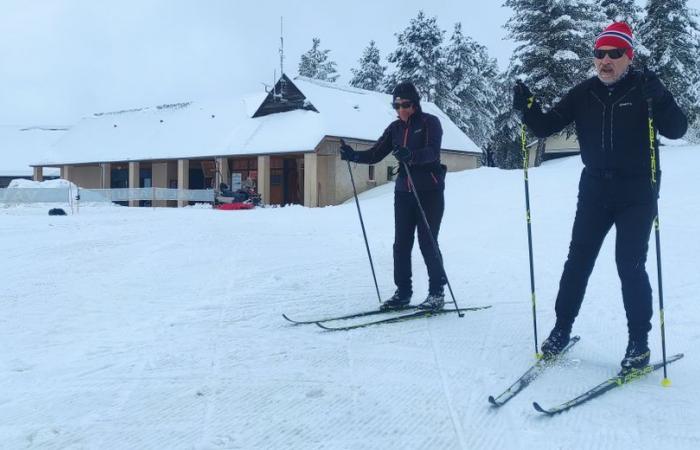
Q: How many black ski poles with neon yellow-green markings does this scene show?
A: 2